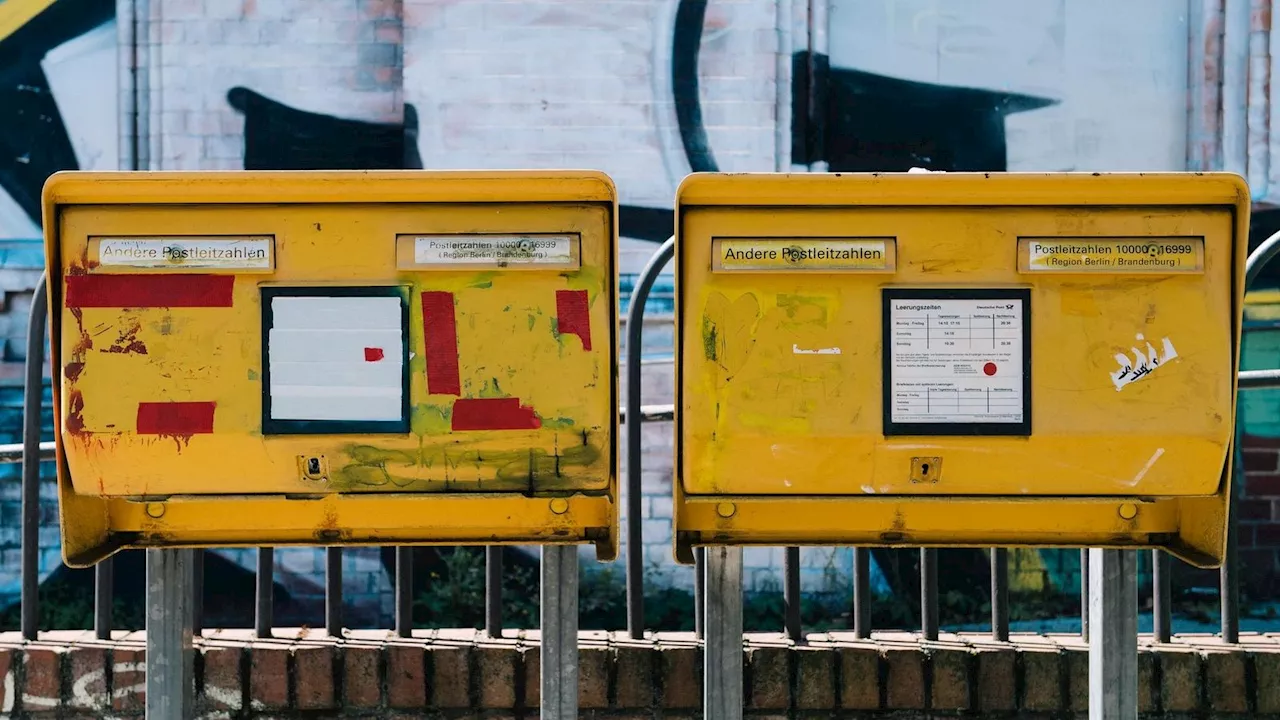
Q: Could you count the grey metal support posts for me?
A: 4